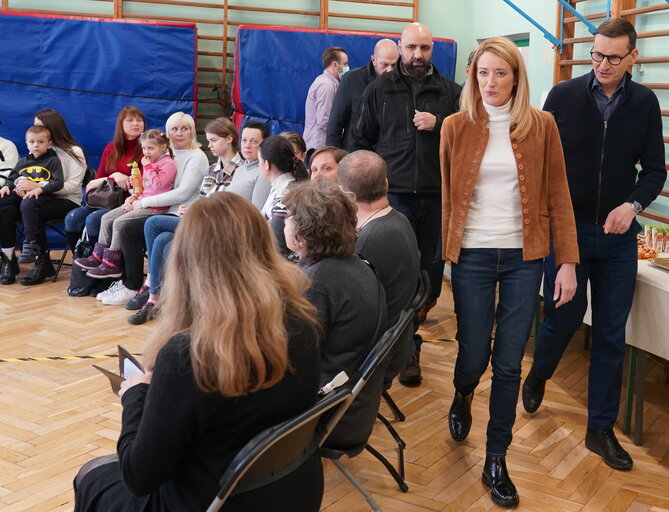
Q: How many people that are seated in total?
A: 14